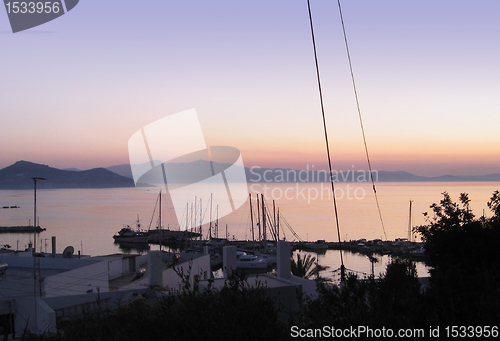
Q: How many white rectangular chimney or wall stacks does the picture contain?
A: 3